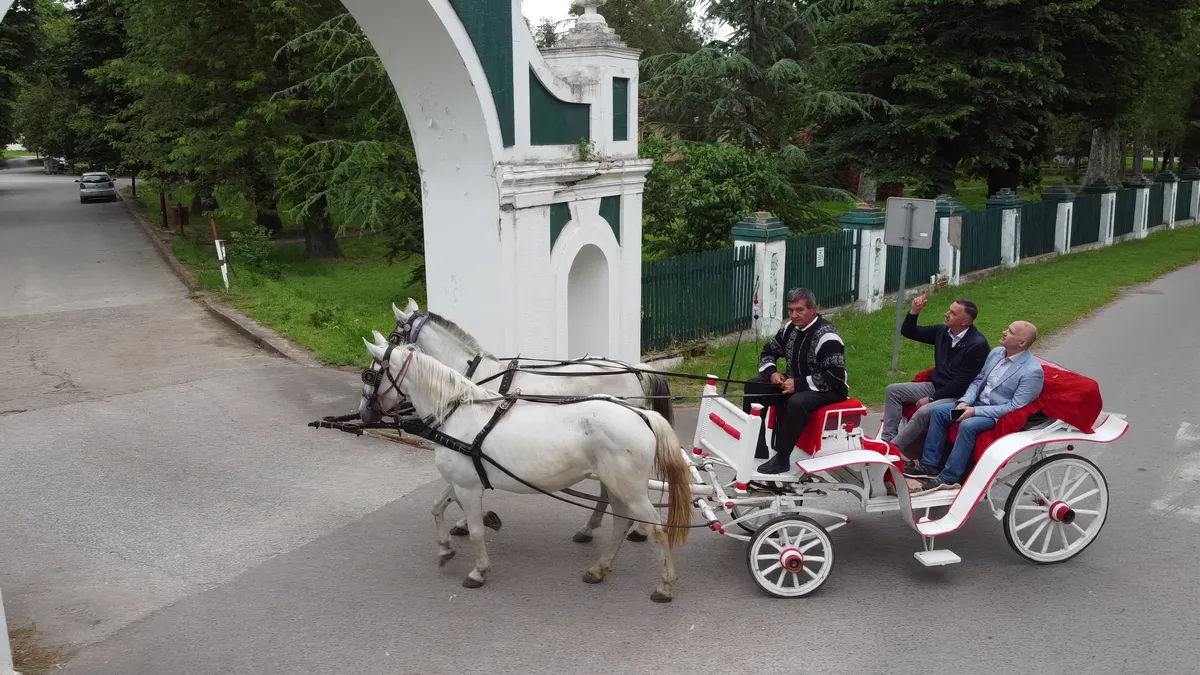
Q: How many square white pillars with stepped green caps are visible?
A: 9